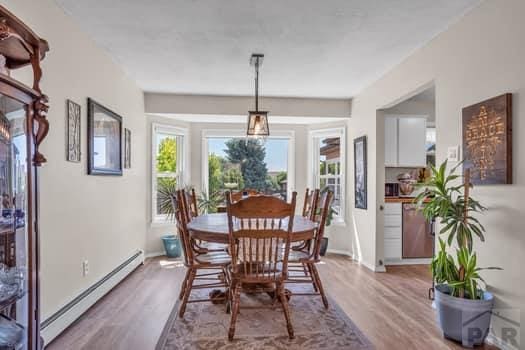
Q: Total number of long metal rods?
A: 1